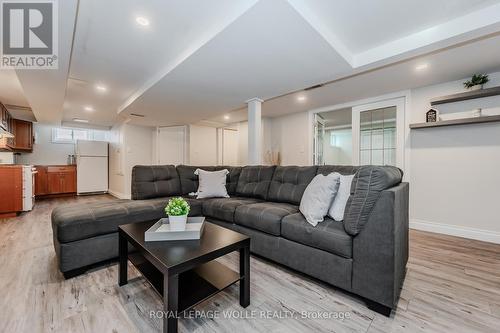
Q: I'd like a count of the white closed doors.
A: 2